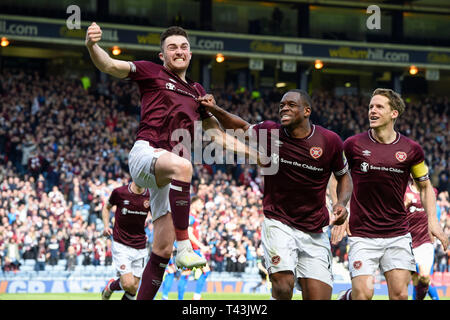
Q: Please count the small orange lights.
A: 5